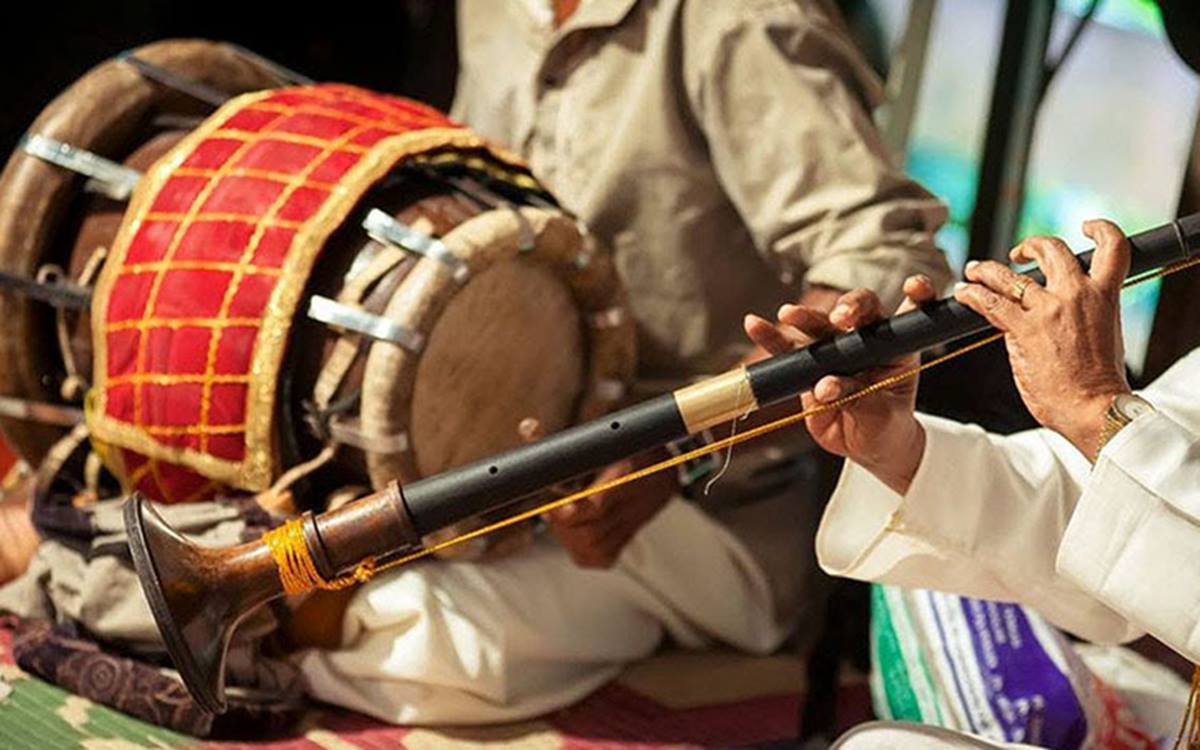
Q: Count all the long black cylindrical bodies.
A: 1